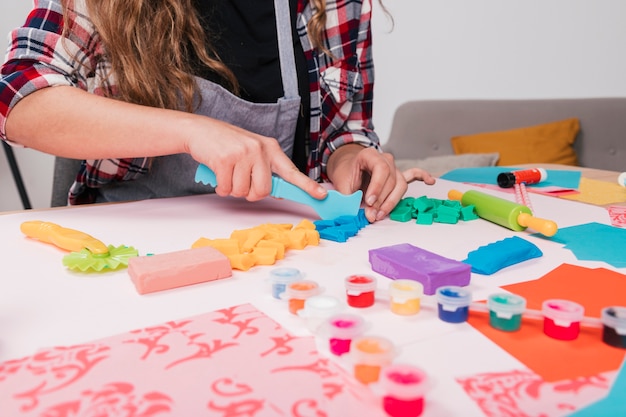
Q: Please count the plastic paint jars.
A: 12